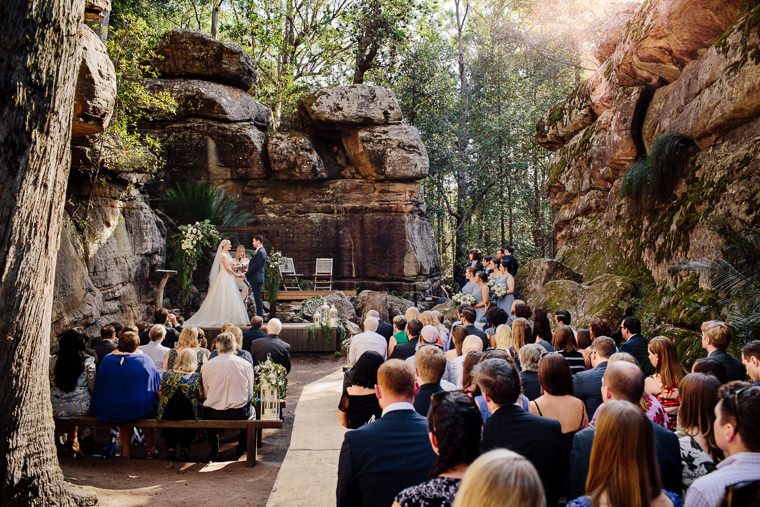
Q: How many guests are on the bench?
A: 4